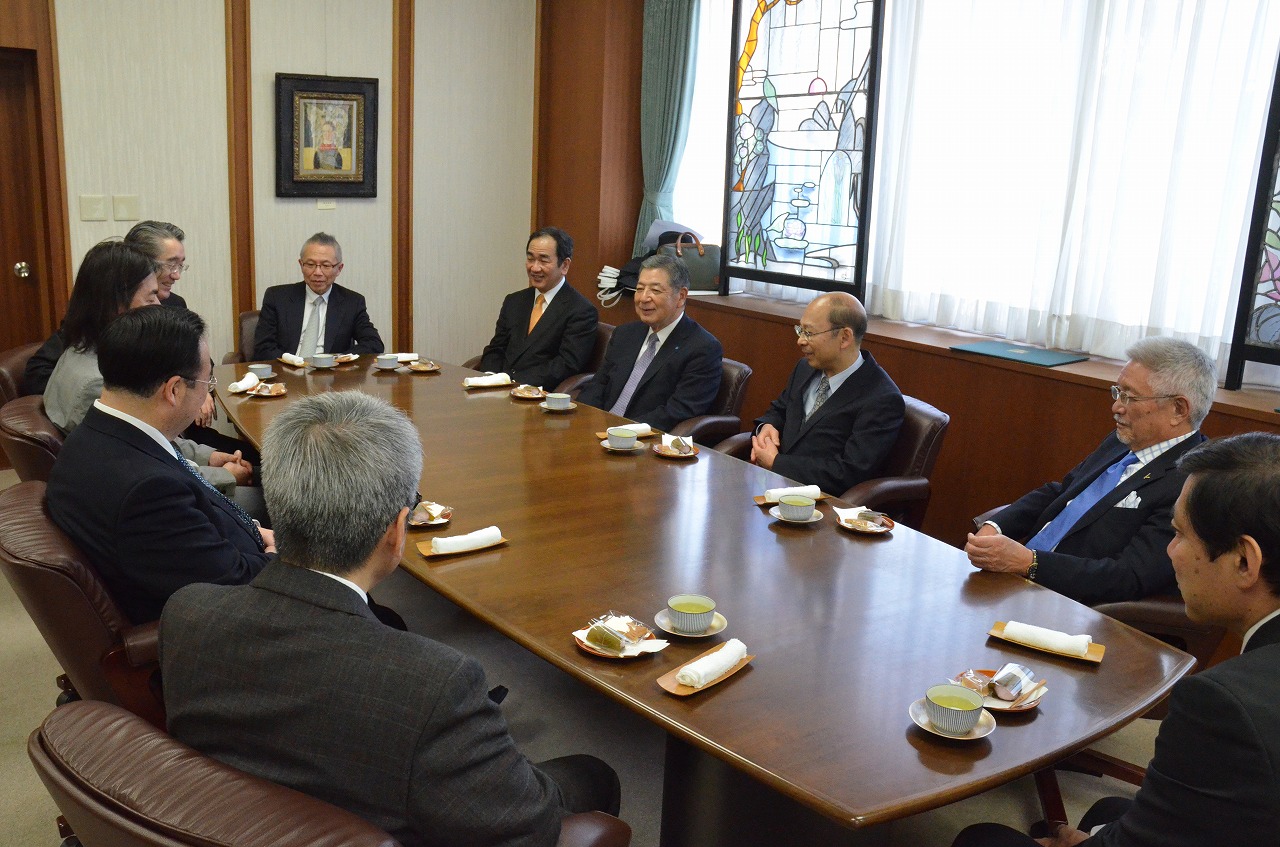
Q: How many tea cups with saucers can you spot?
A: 8